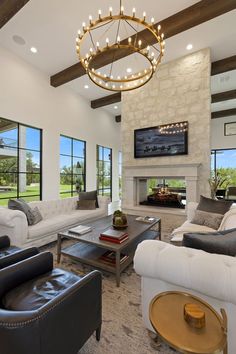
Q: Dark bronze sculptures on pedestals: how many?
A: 0